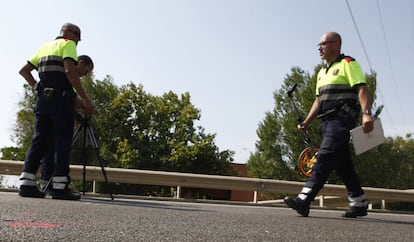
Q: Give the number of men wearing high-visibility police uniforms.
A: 2